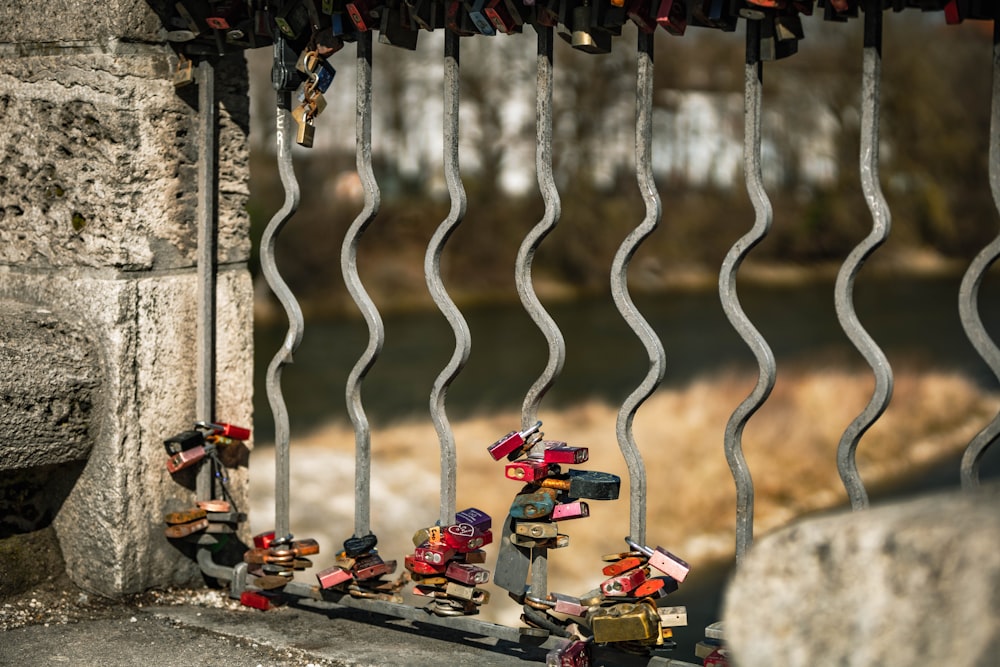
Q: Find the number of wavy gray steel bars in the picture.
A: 8